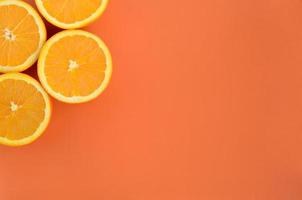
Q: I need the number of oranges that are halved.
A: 4